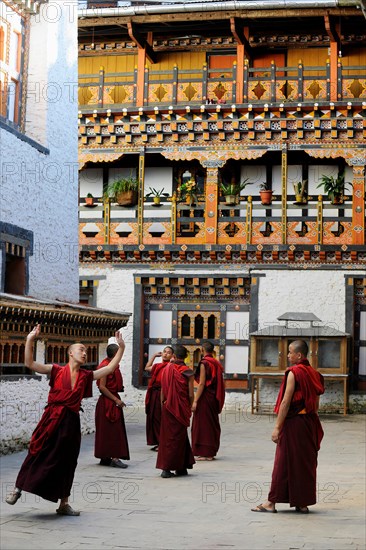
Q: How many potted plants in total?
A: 8